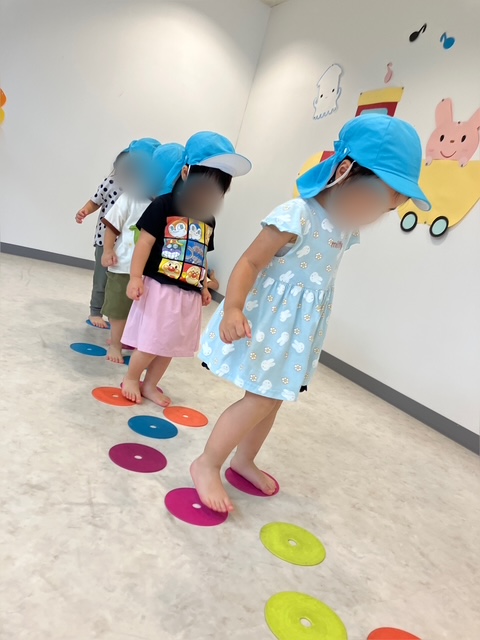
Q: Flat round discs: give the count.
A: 14